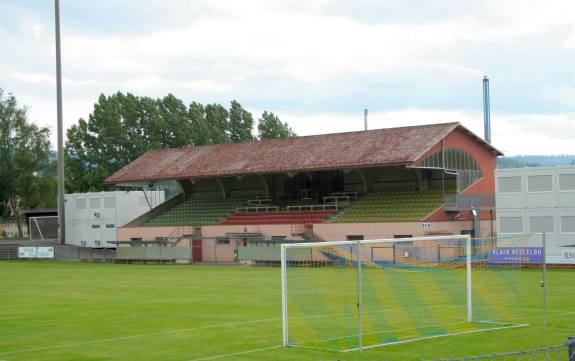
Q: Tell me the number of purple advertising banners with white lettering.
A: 1